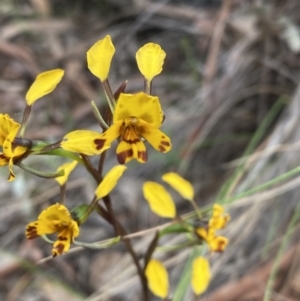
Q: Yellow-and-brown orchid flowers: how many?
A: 4